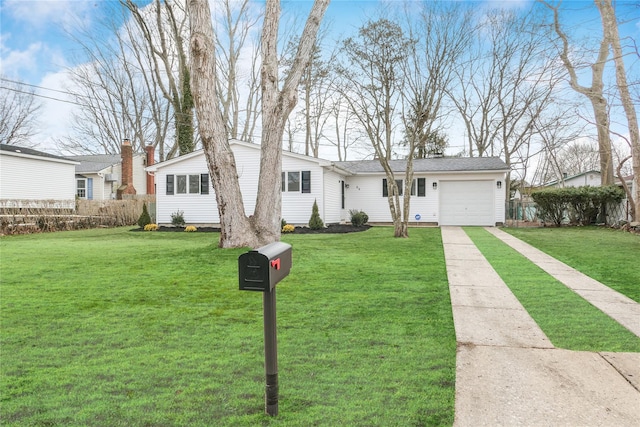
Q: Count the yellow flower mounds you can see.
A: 3